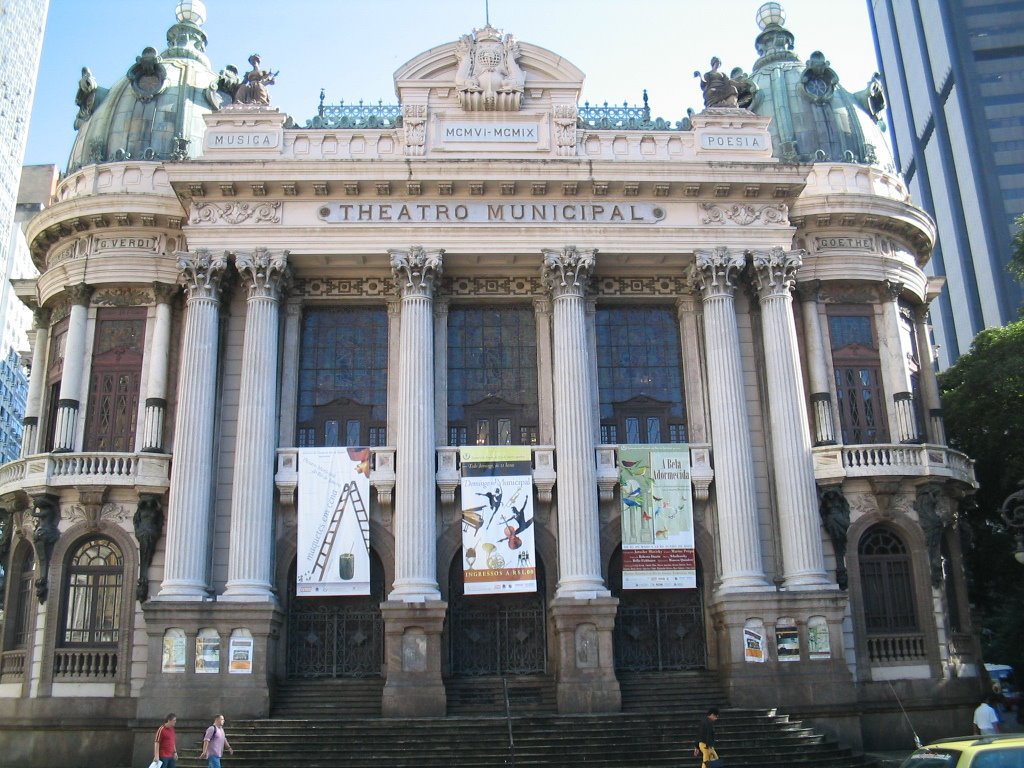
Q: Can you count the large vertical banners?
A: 3